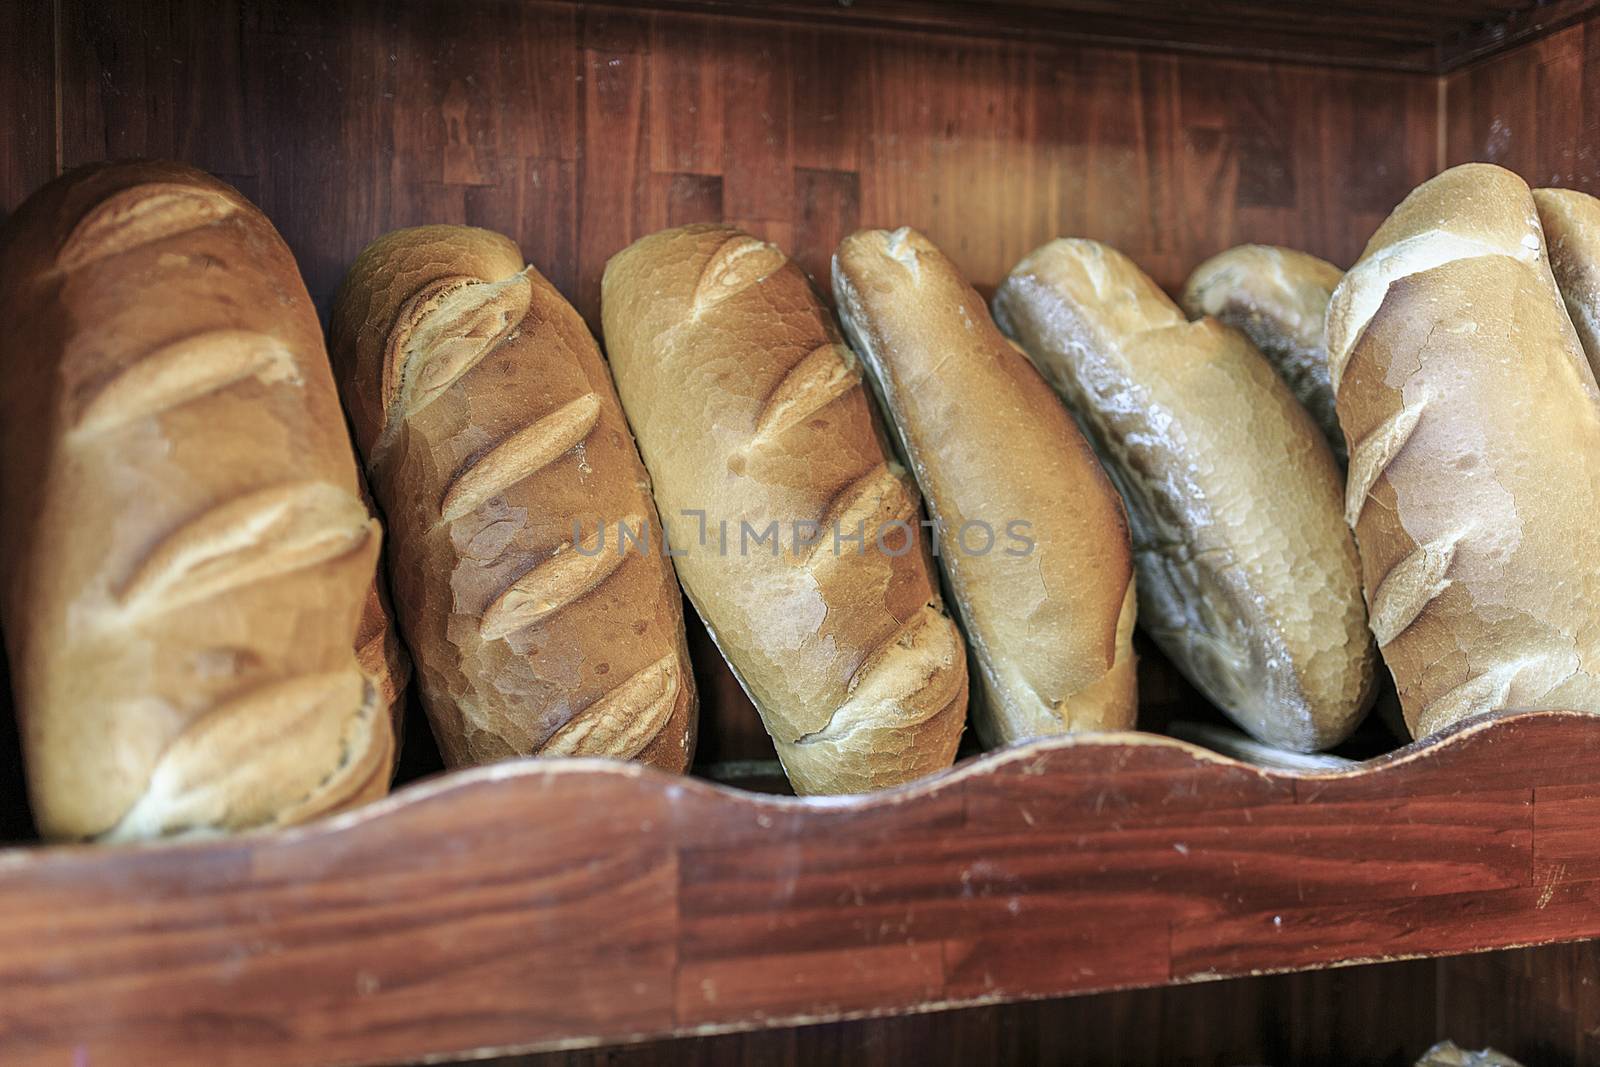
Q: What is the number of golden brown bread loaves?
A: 8